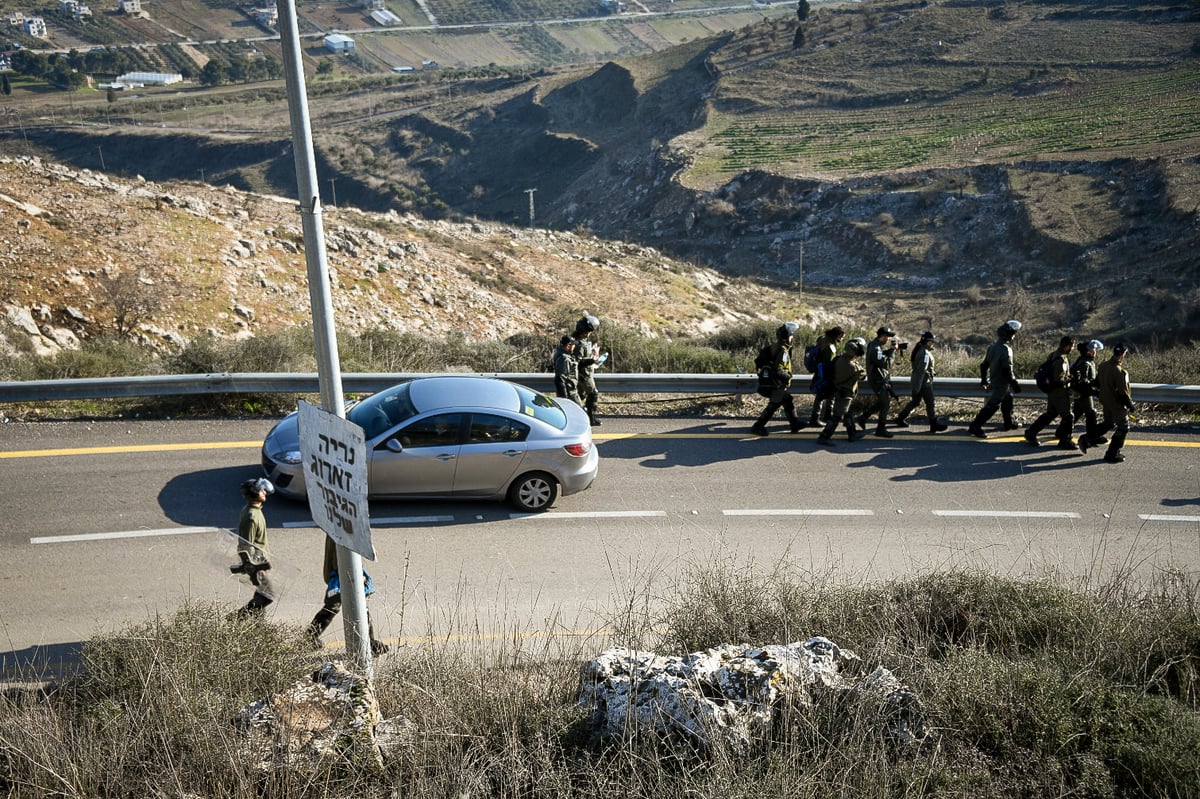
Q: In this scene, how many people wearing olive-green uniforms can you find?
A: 13